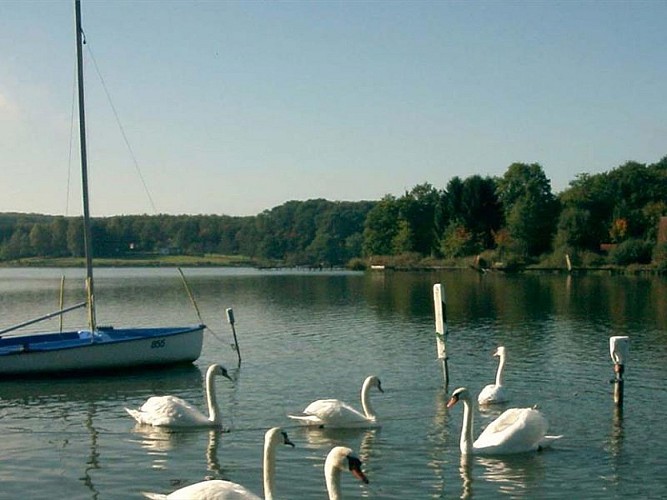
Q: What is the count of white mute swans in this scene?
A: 6